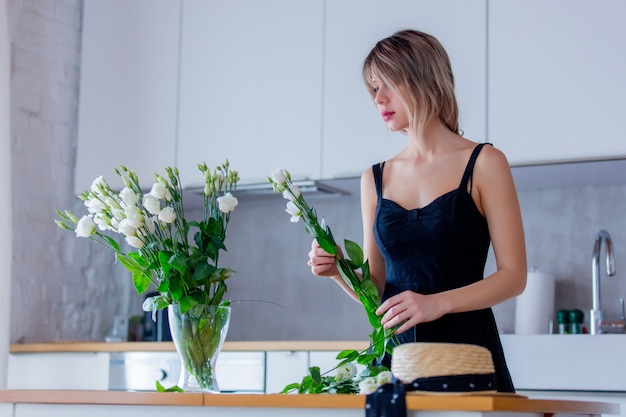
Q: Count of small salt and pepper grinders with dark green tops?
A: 2